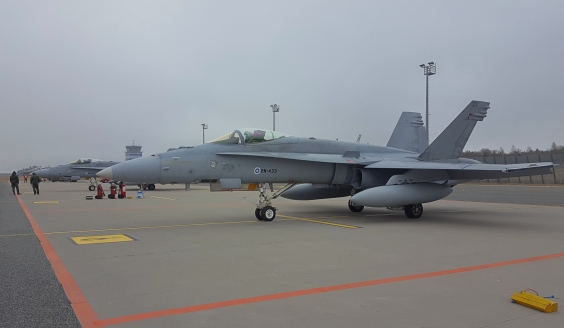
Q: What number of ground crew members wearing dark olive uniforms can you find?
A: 2